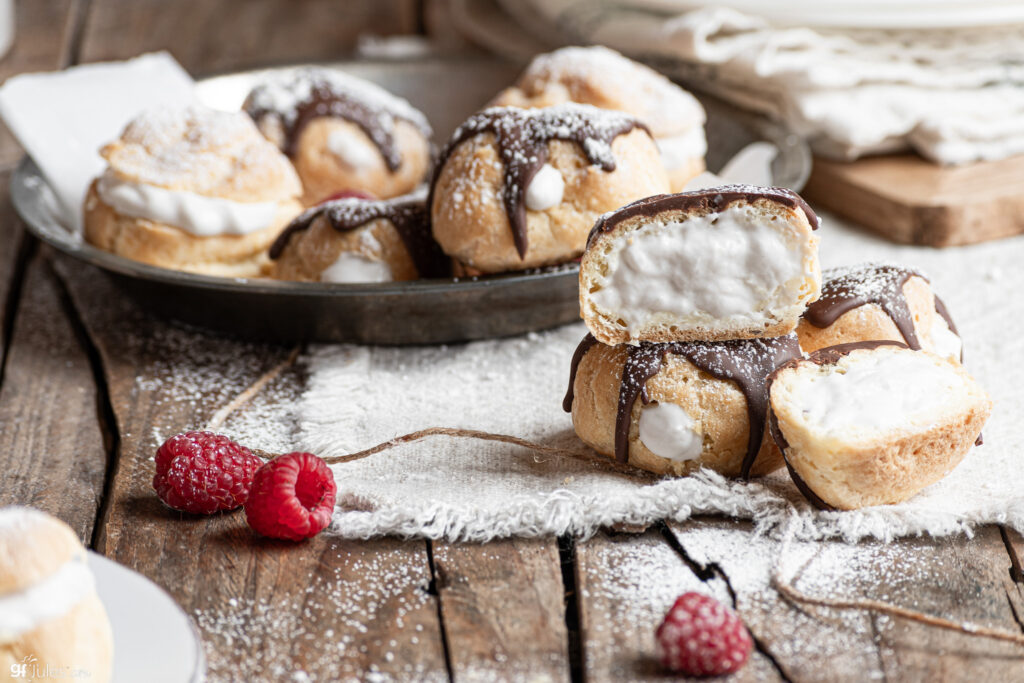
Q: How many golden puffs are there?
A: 10